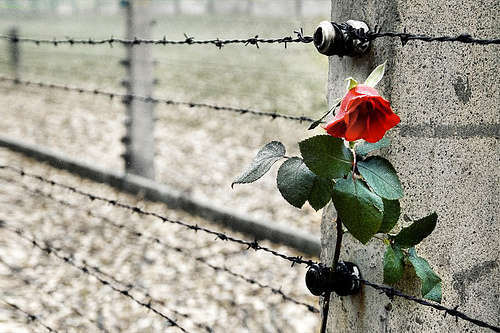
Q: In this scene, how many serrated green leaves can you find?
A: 11